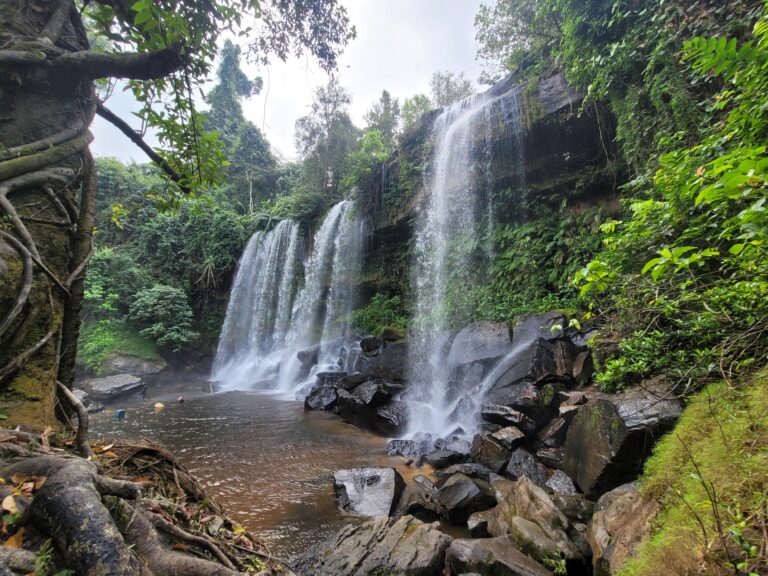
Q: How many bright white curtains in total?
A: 3